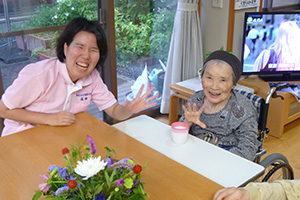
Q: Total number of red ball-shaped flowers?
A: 3